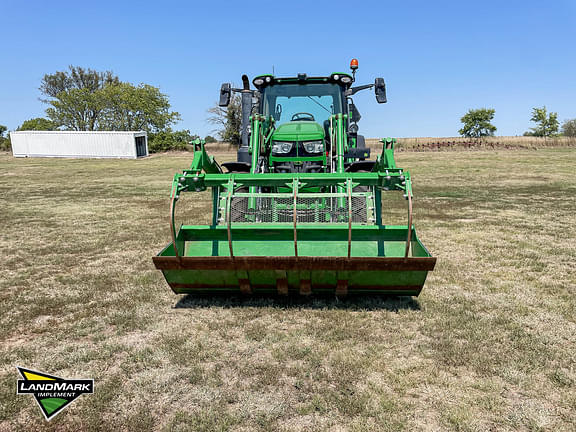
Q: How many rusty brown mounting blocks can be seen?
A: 4